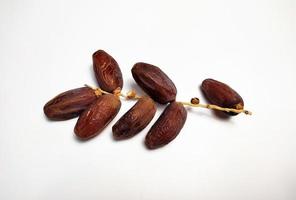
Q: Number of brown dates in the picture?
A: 7